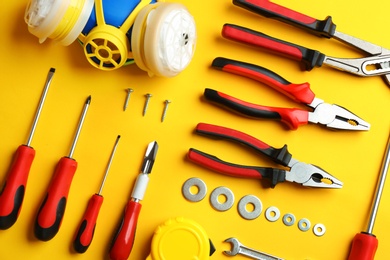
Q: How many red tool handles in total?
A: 11